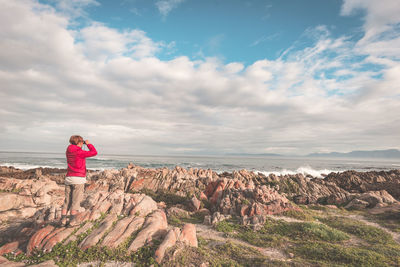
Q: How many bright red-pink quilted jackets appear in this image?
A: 1